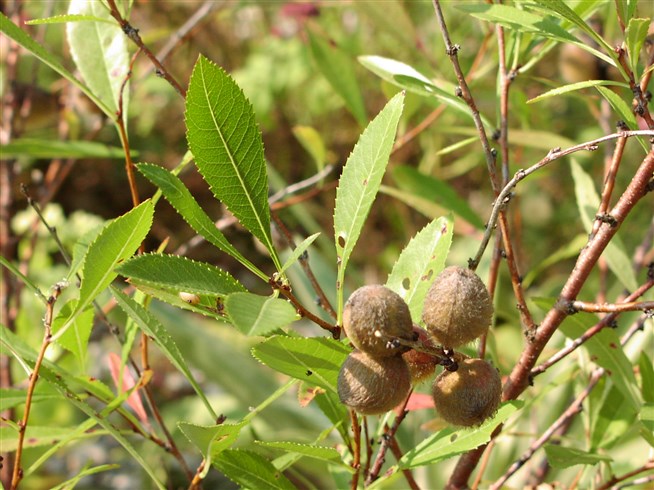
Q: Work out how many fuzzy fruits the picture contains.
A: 5